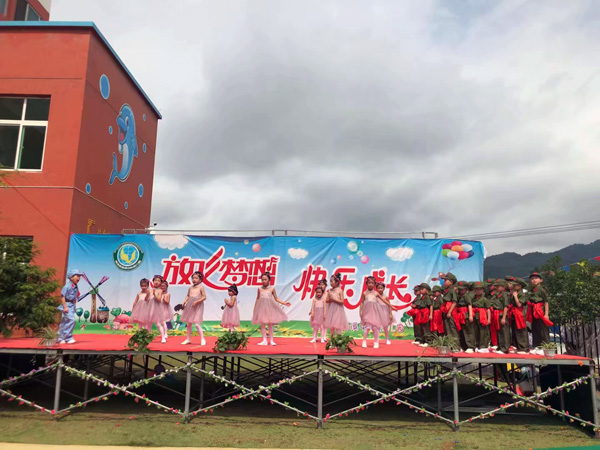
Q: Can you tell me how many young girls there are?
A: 11